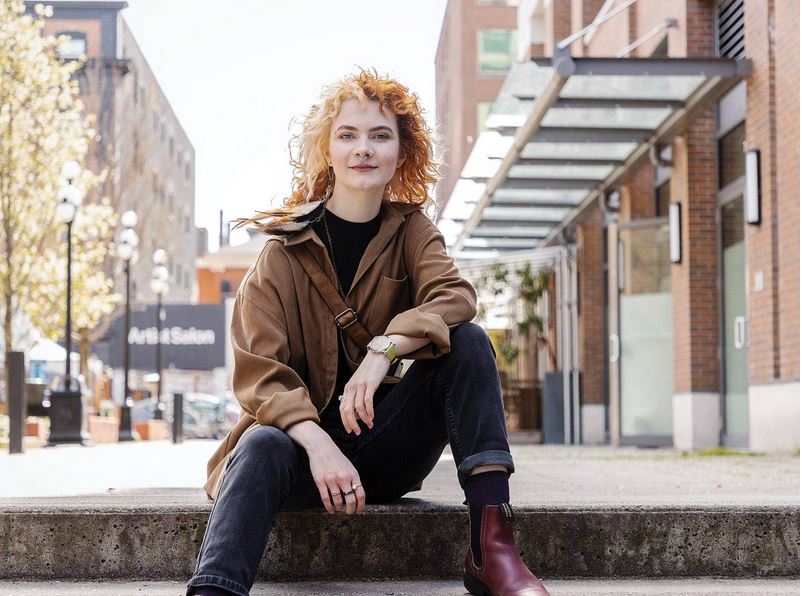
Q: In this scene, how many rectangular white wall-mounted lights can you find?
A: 2